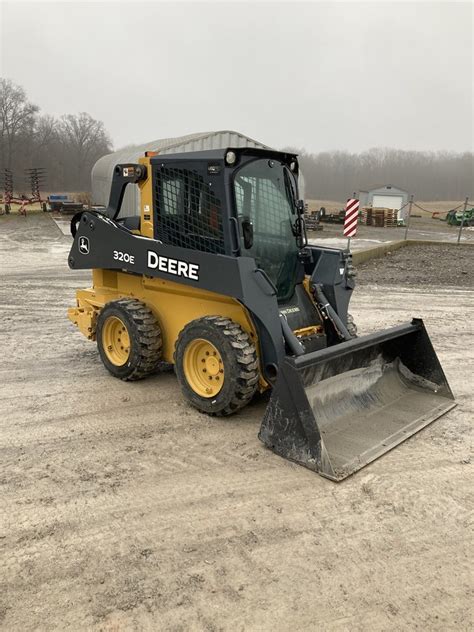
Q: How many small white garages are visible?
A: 1